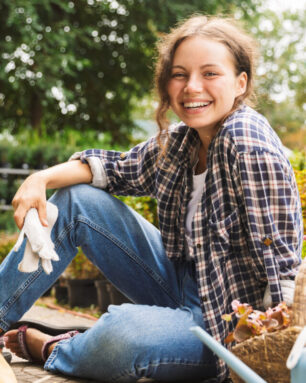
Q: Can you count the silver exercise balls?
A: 0